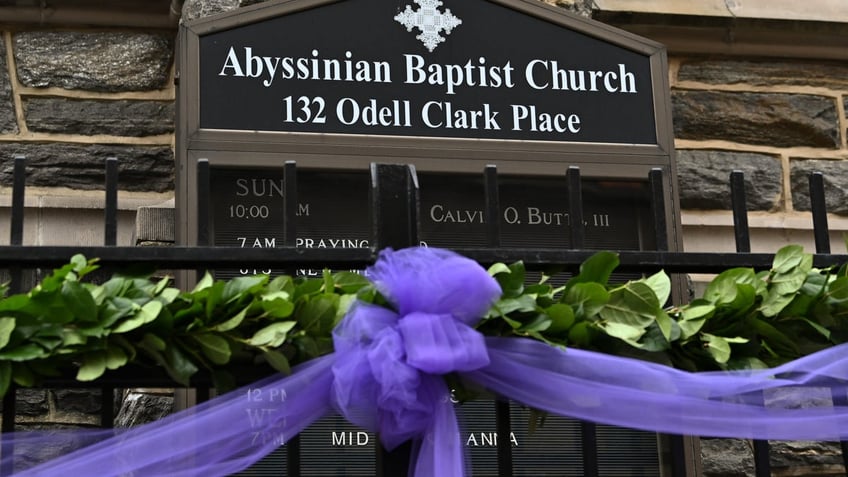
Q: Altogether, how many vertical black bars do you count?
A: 10